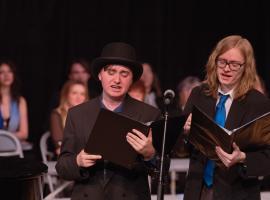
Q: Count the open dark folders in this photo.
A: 2